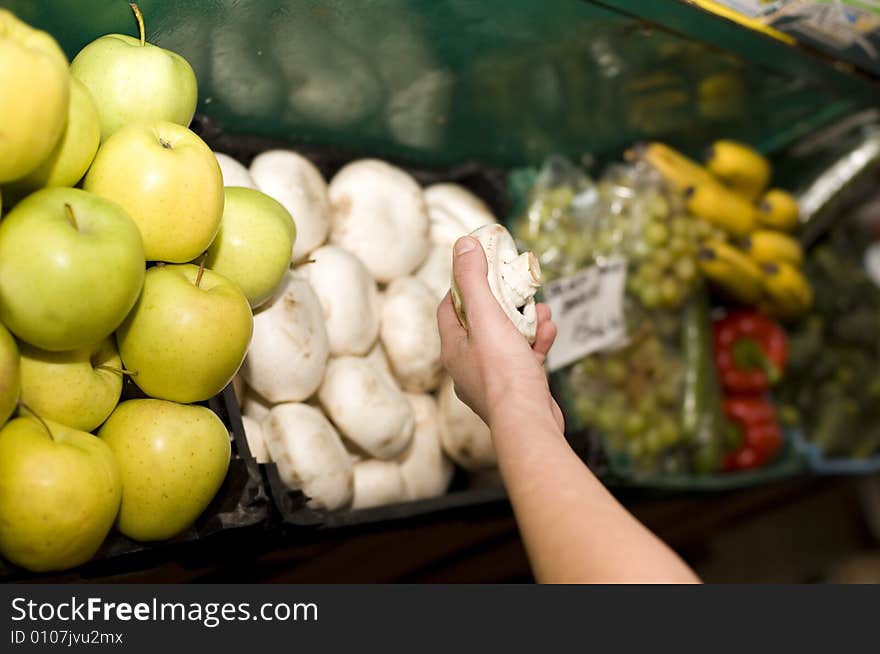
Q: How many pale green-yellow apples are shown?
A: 11